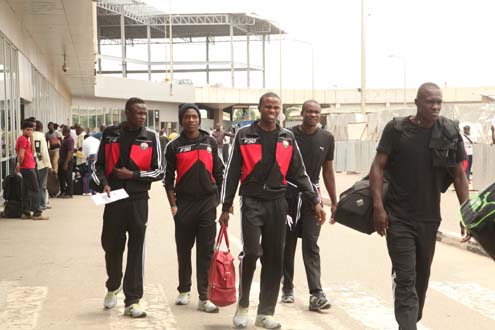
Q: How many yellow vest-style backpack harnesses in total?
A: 0